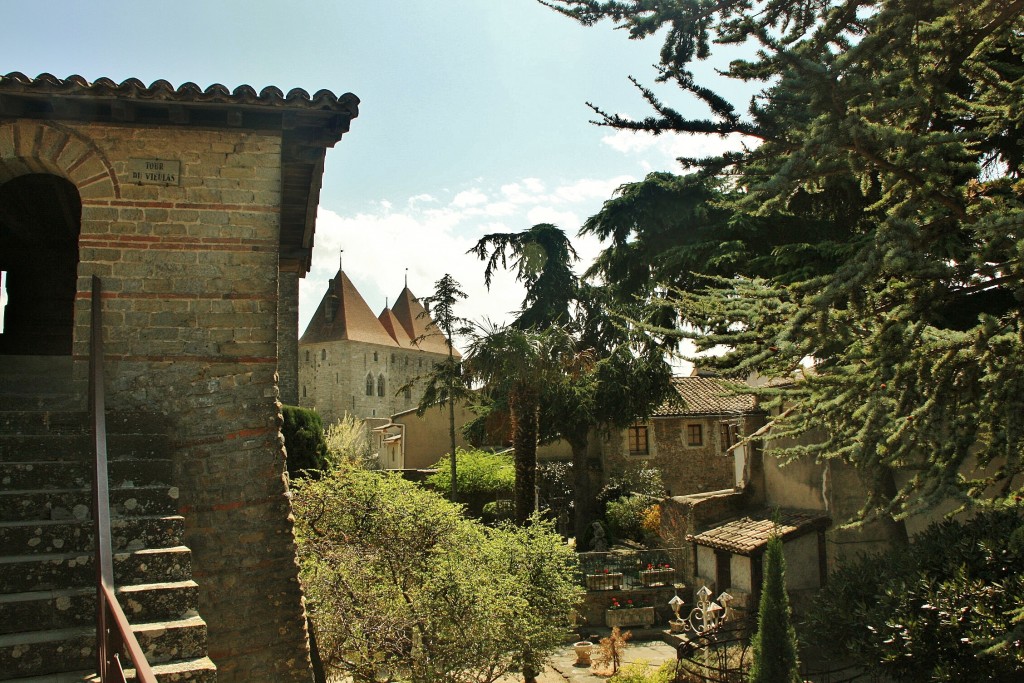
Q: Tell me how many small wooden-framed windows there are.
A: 3